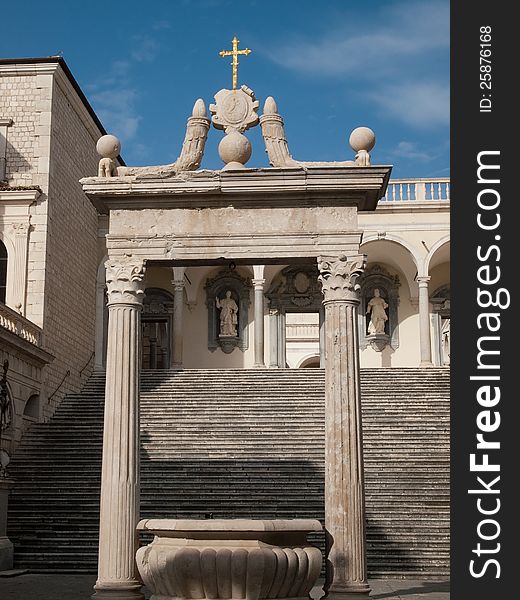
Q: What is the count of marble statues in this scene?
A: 2